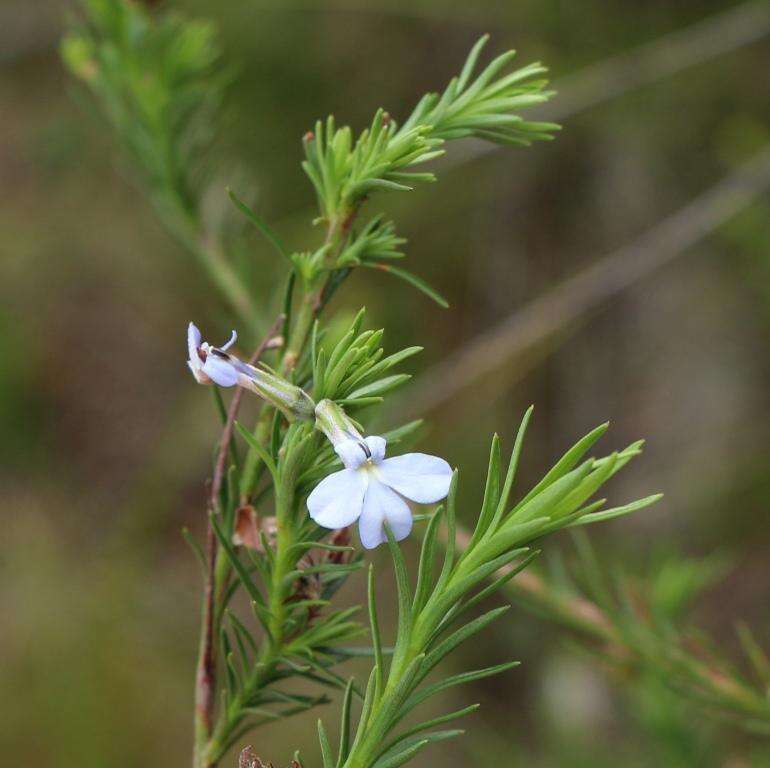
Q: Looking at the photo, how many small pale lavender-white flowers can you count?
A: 2